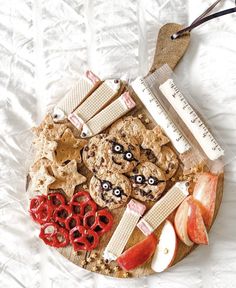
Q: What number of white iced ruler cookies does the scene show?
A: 2